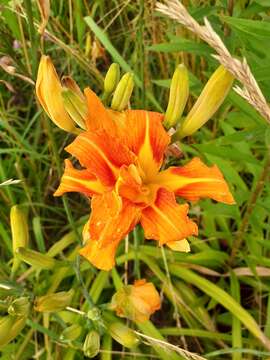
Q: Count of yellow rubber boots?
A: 0